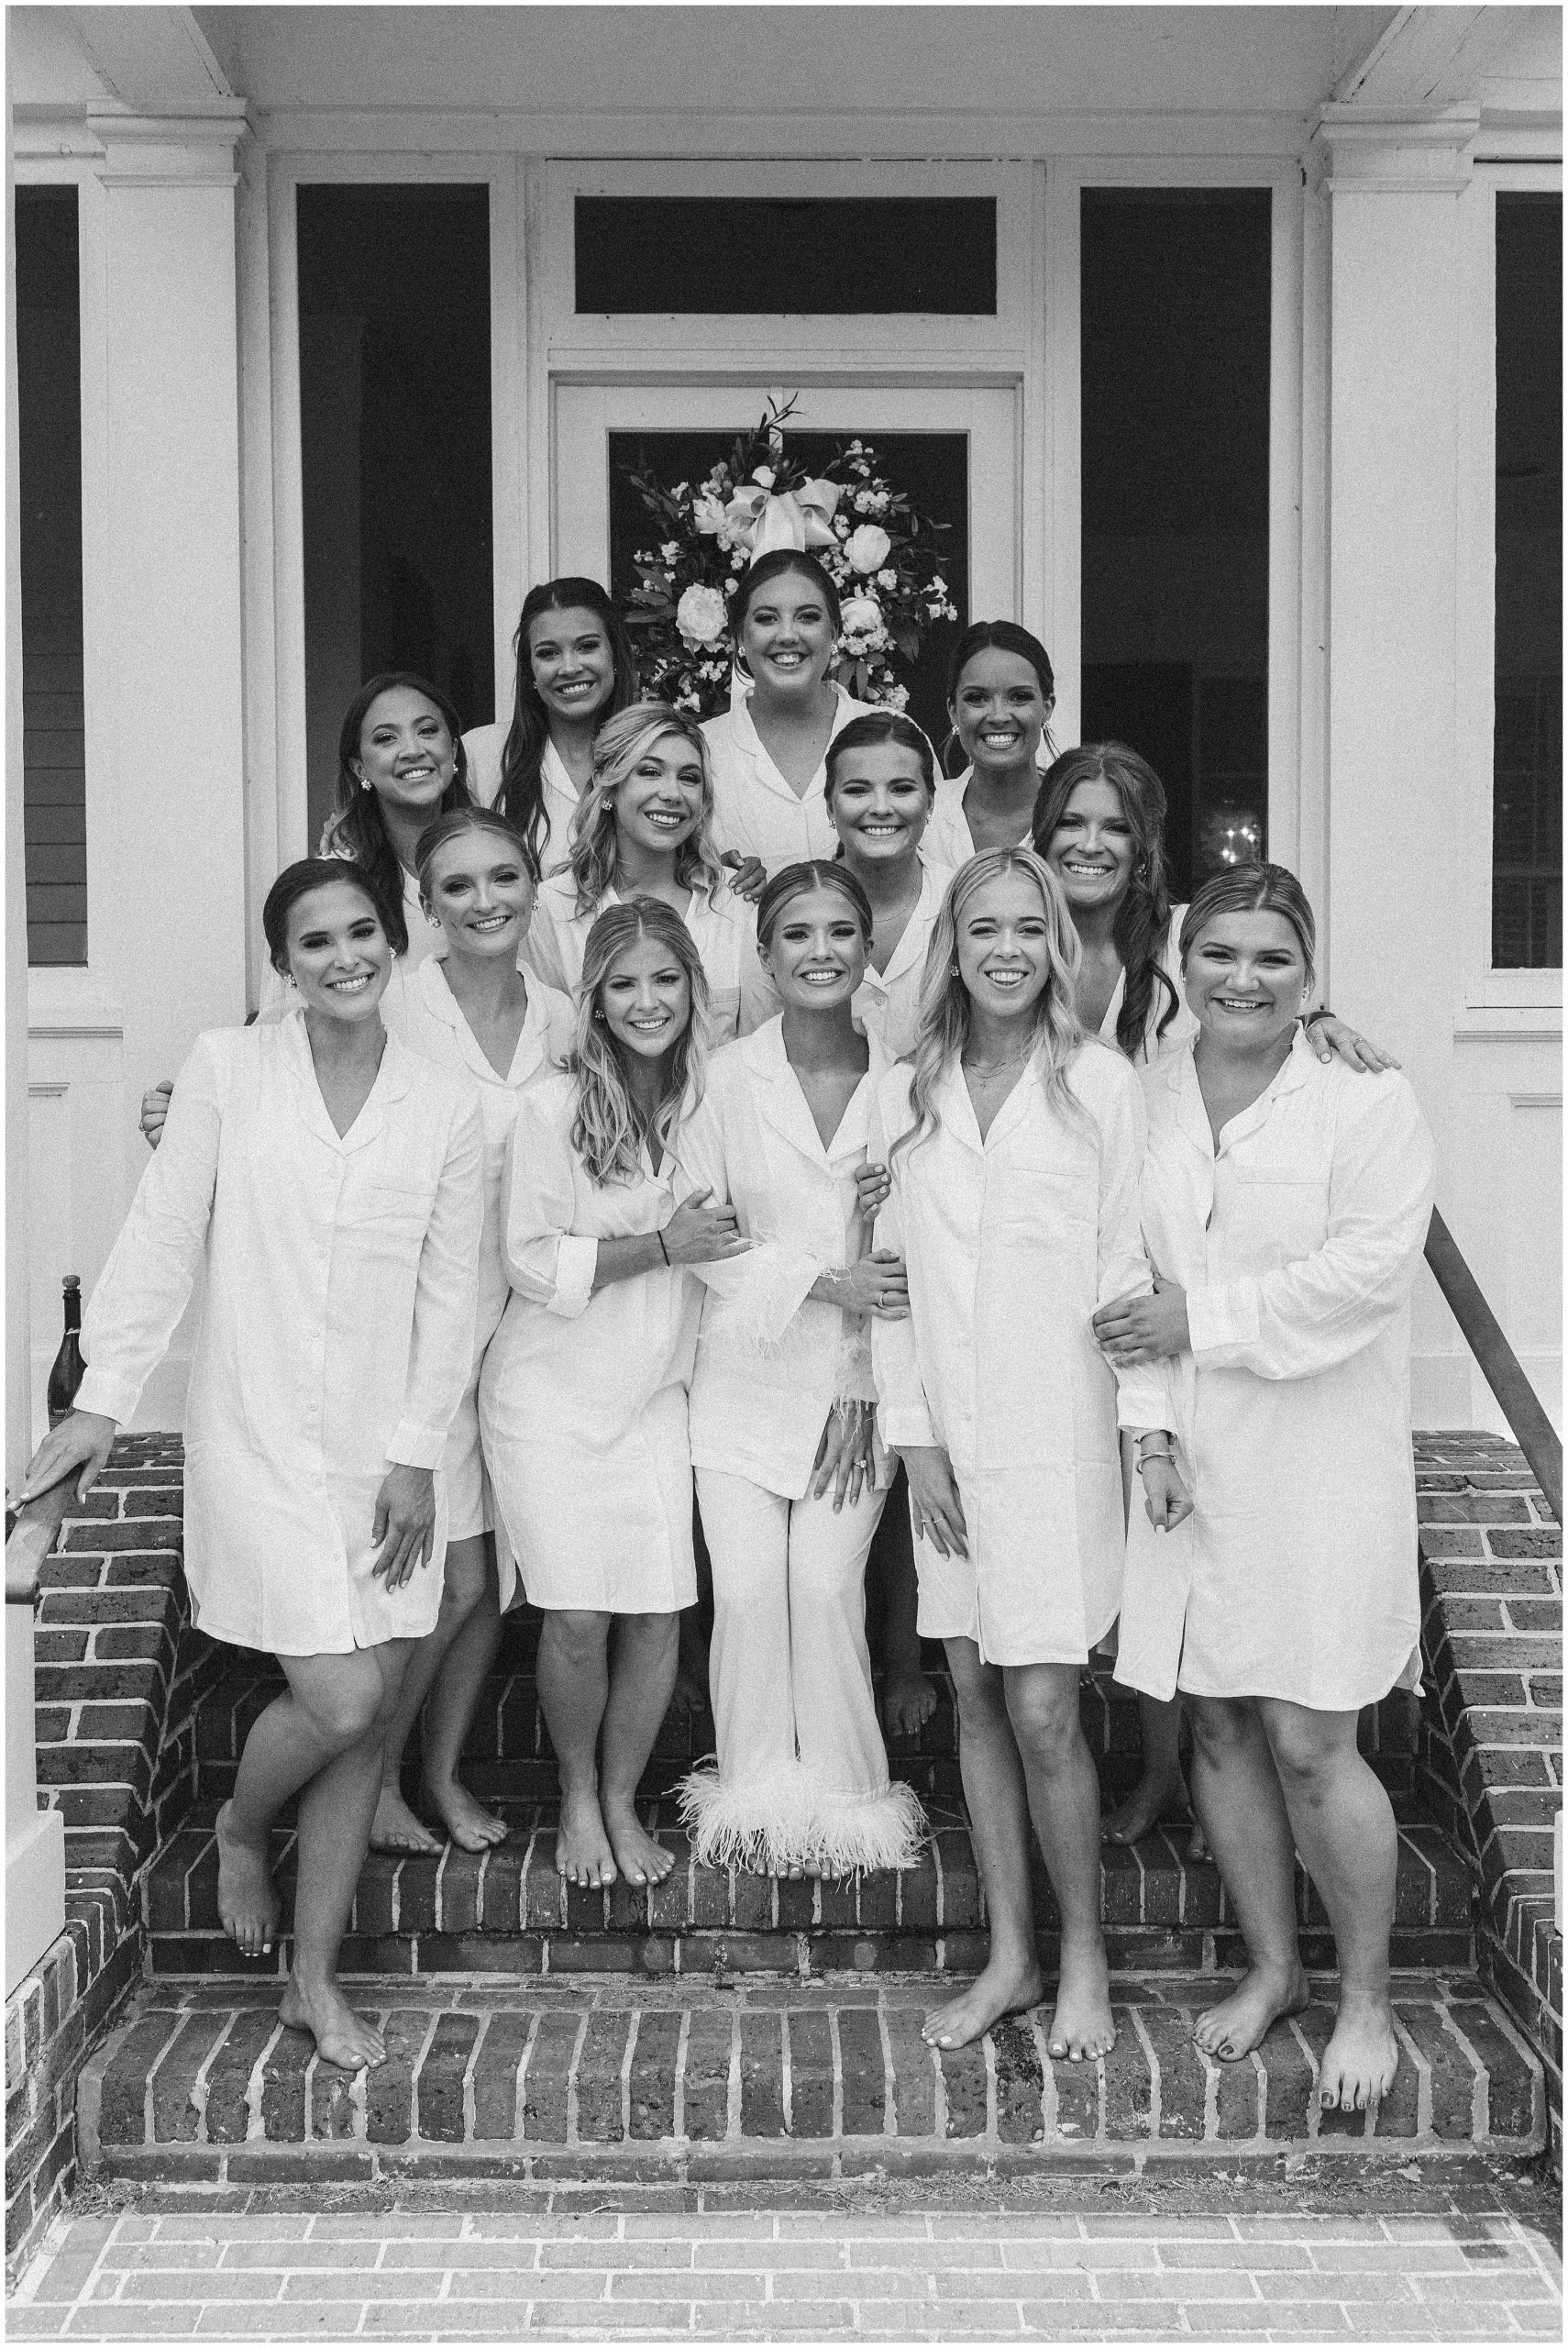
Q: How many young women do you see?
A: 13